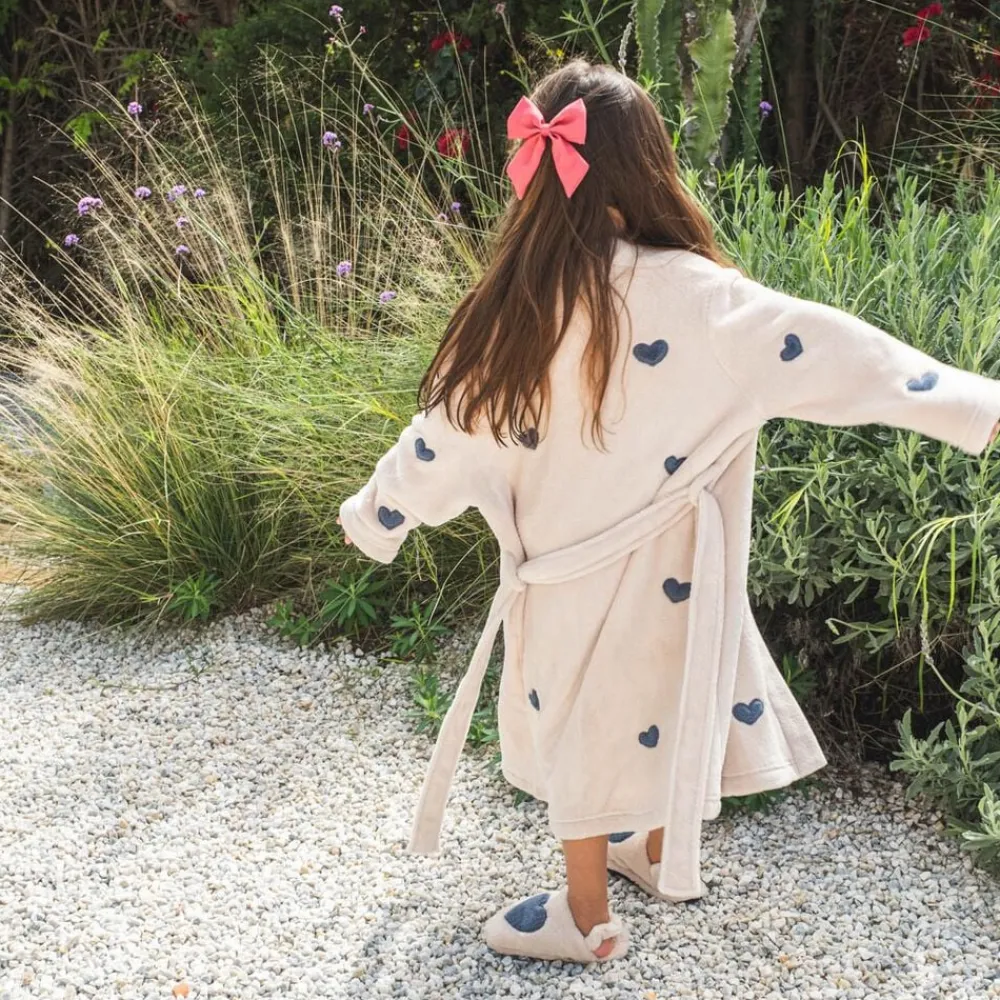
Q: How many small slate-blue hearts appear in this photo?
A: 11